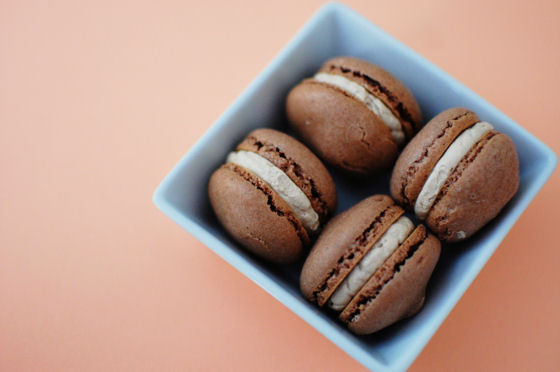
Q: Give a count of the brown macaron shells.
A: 8